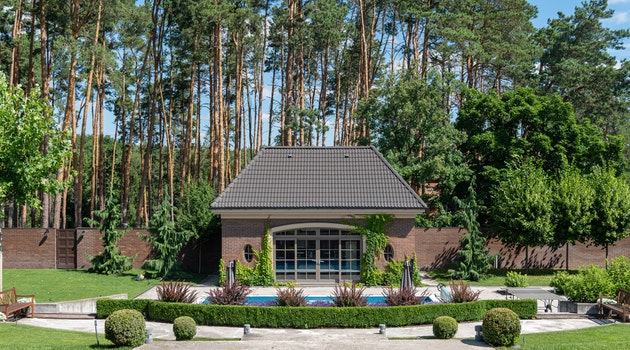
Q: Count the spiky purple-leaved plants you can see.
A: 6